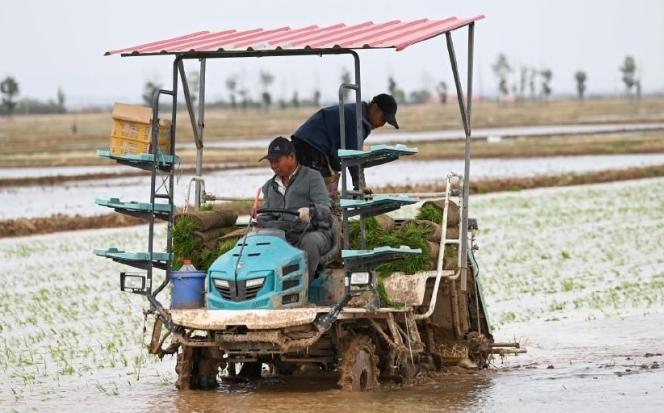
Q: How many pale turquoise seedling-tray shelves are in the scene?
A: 6